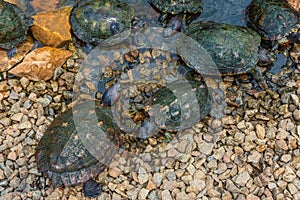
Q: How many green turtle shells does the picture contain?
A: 7